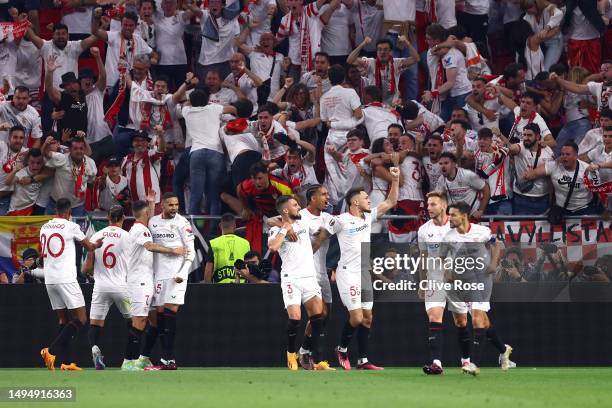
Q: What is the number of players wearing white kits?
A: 9